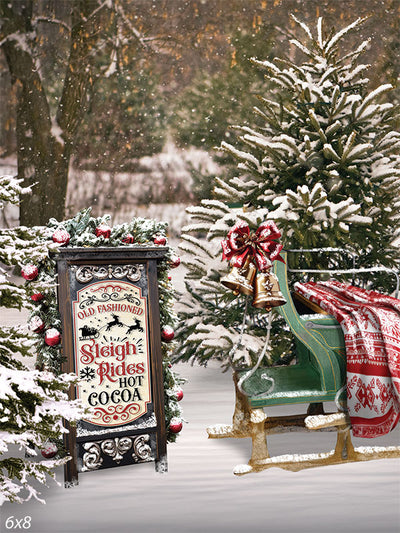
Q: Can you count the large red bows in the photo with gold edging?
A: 1